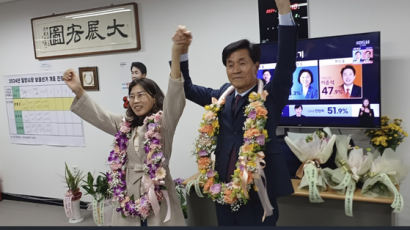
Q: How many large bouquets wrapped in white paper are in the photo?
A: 3